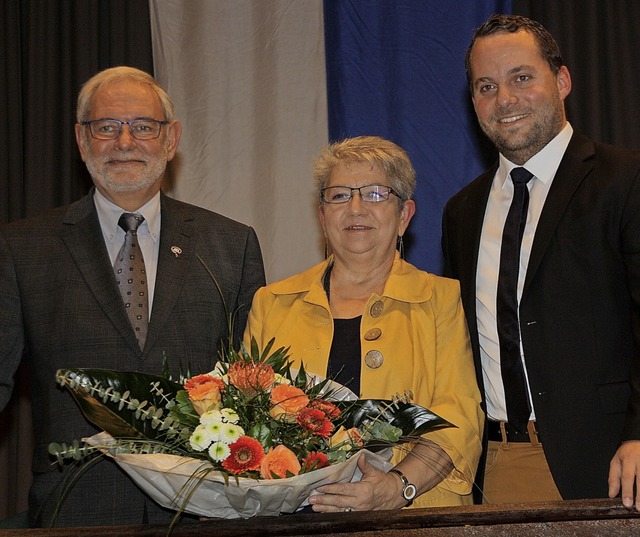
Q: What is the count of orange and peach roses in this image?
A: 4